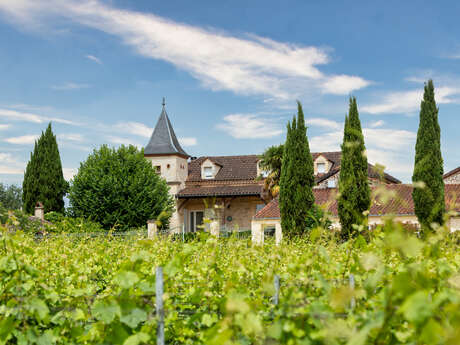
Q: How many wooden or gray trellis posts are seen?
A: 3